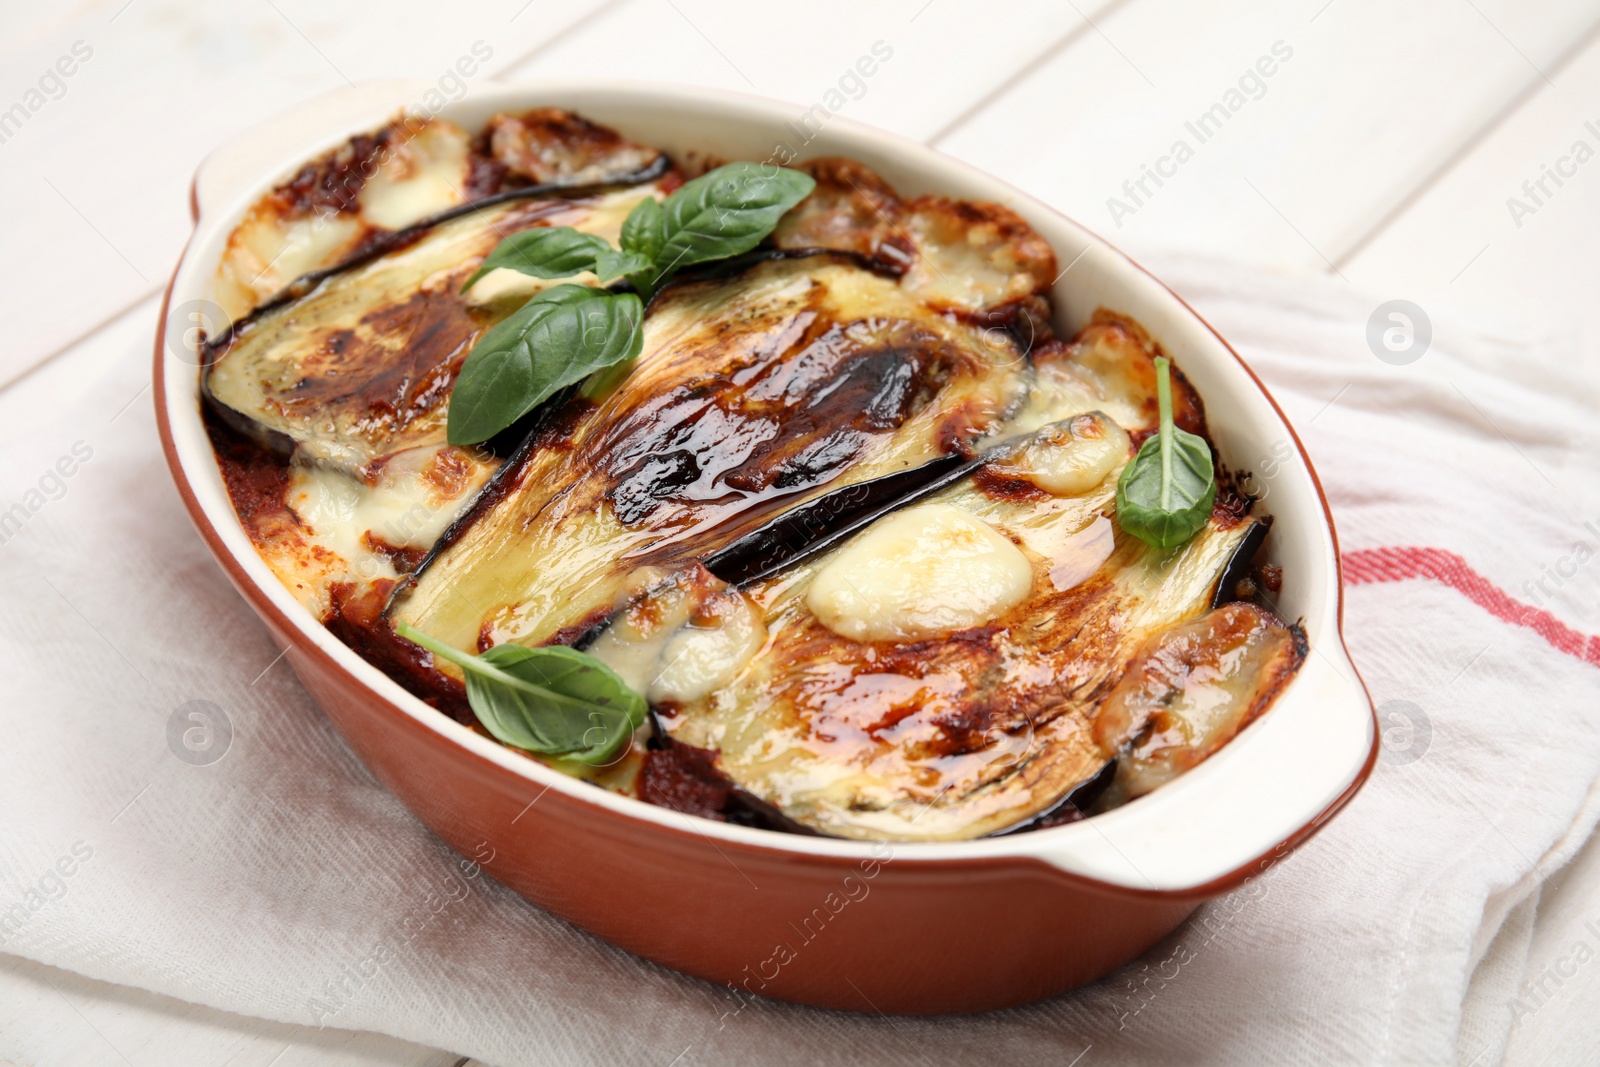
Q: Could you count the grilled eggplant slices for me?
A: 3